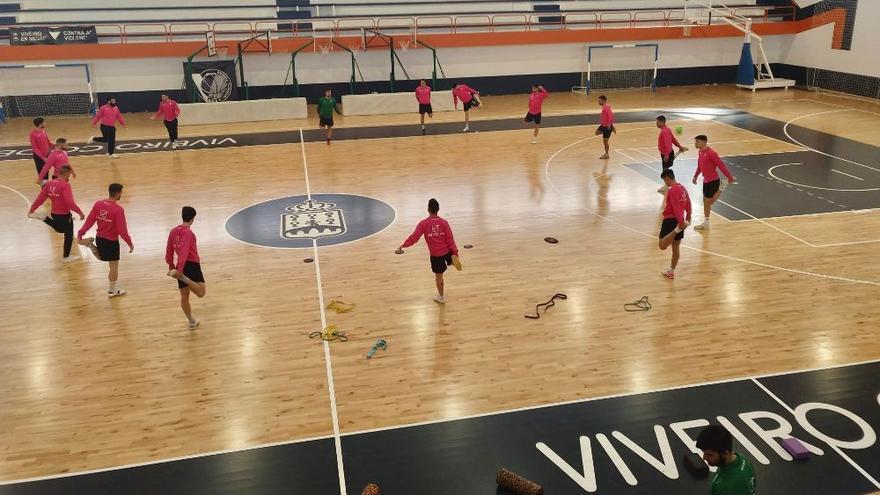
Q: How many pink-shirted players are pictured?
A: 15